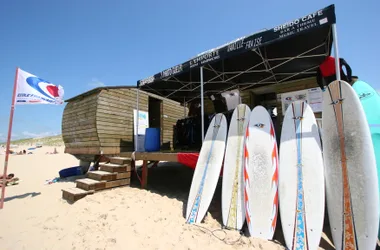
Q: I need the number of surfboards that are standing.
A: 6